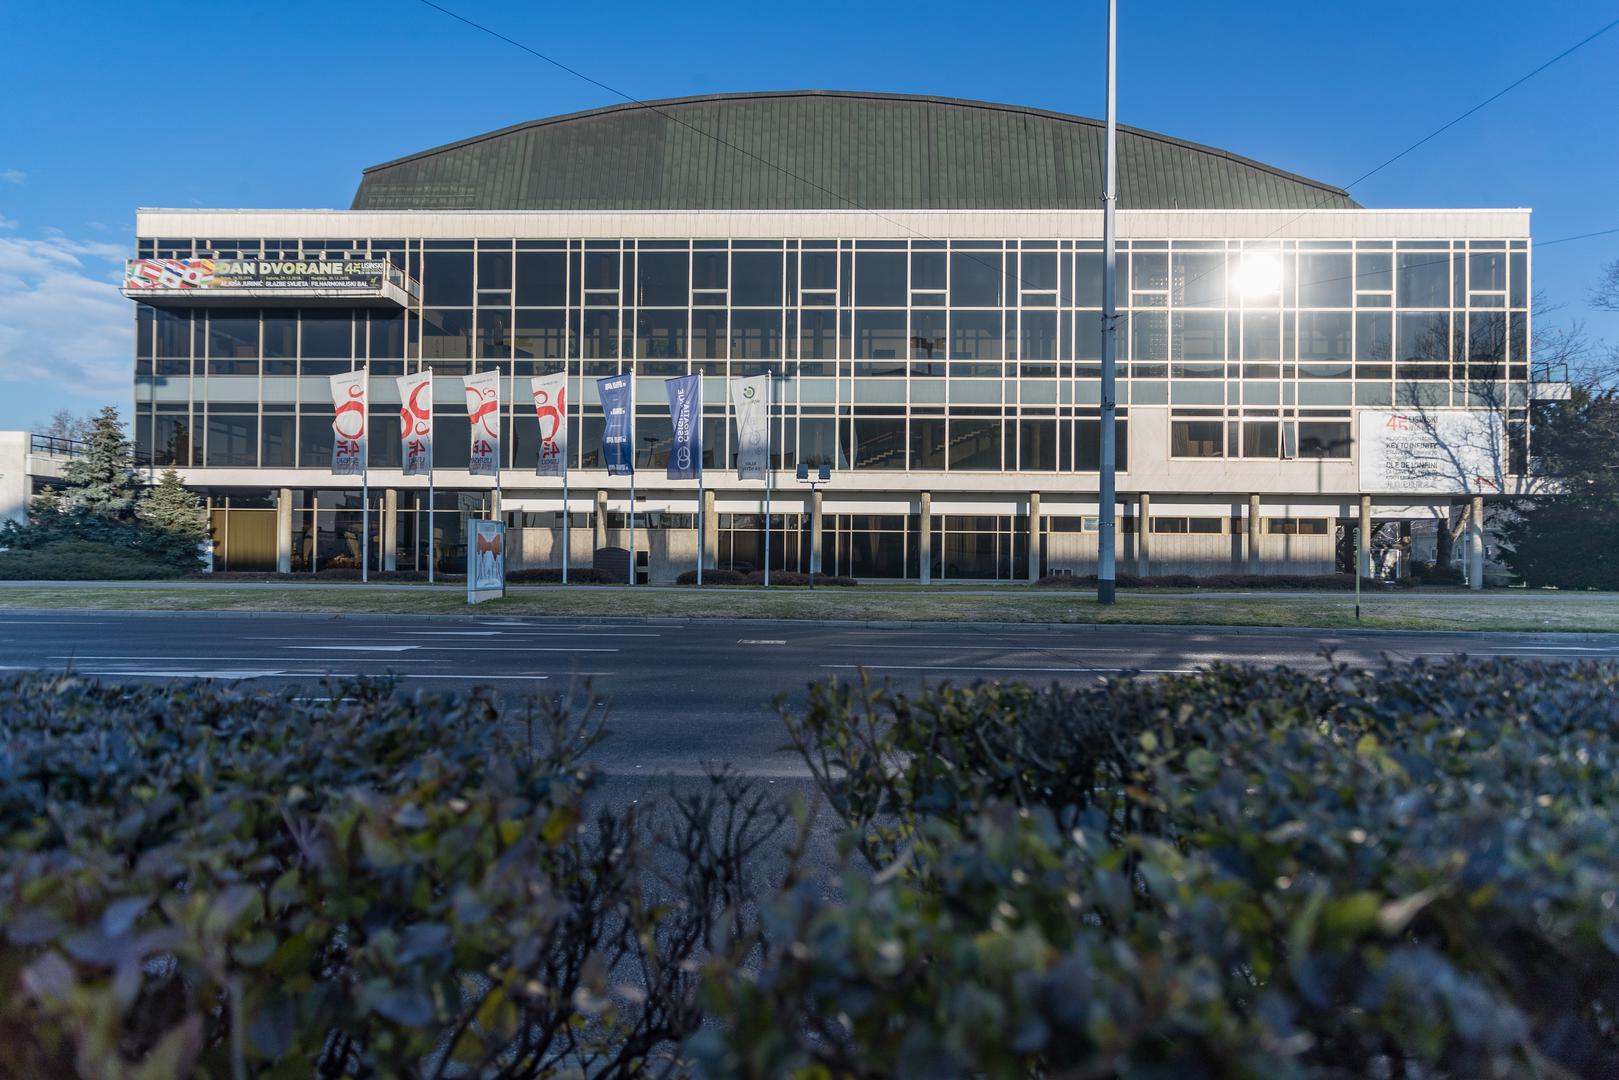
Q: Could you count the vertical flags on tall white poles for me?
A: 7